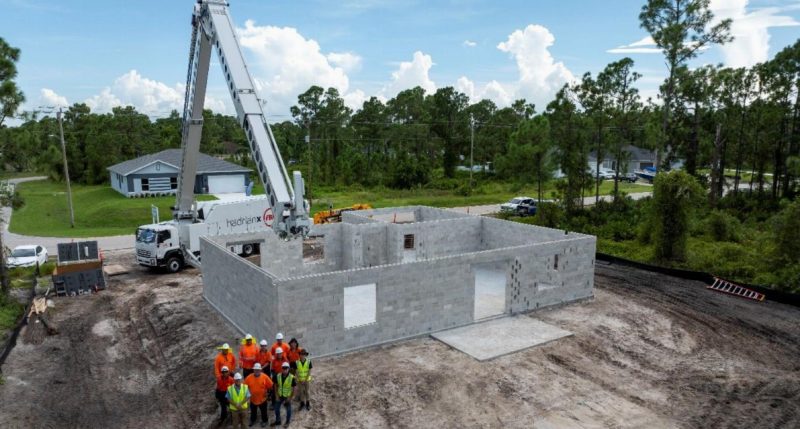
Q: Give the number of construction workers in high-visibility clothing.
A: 11